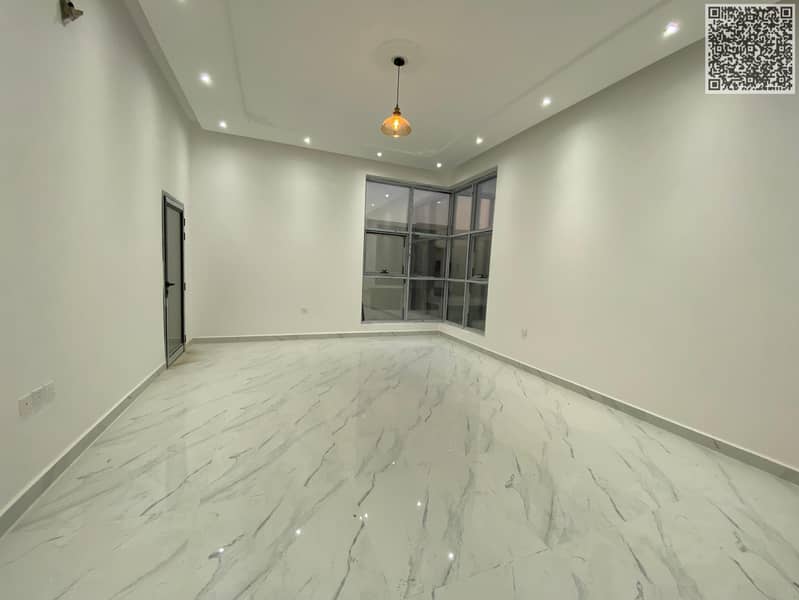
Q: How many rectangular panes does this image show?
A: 12